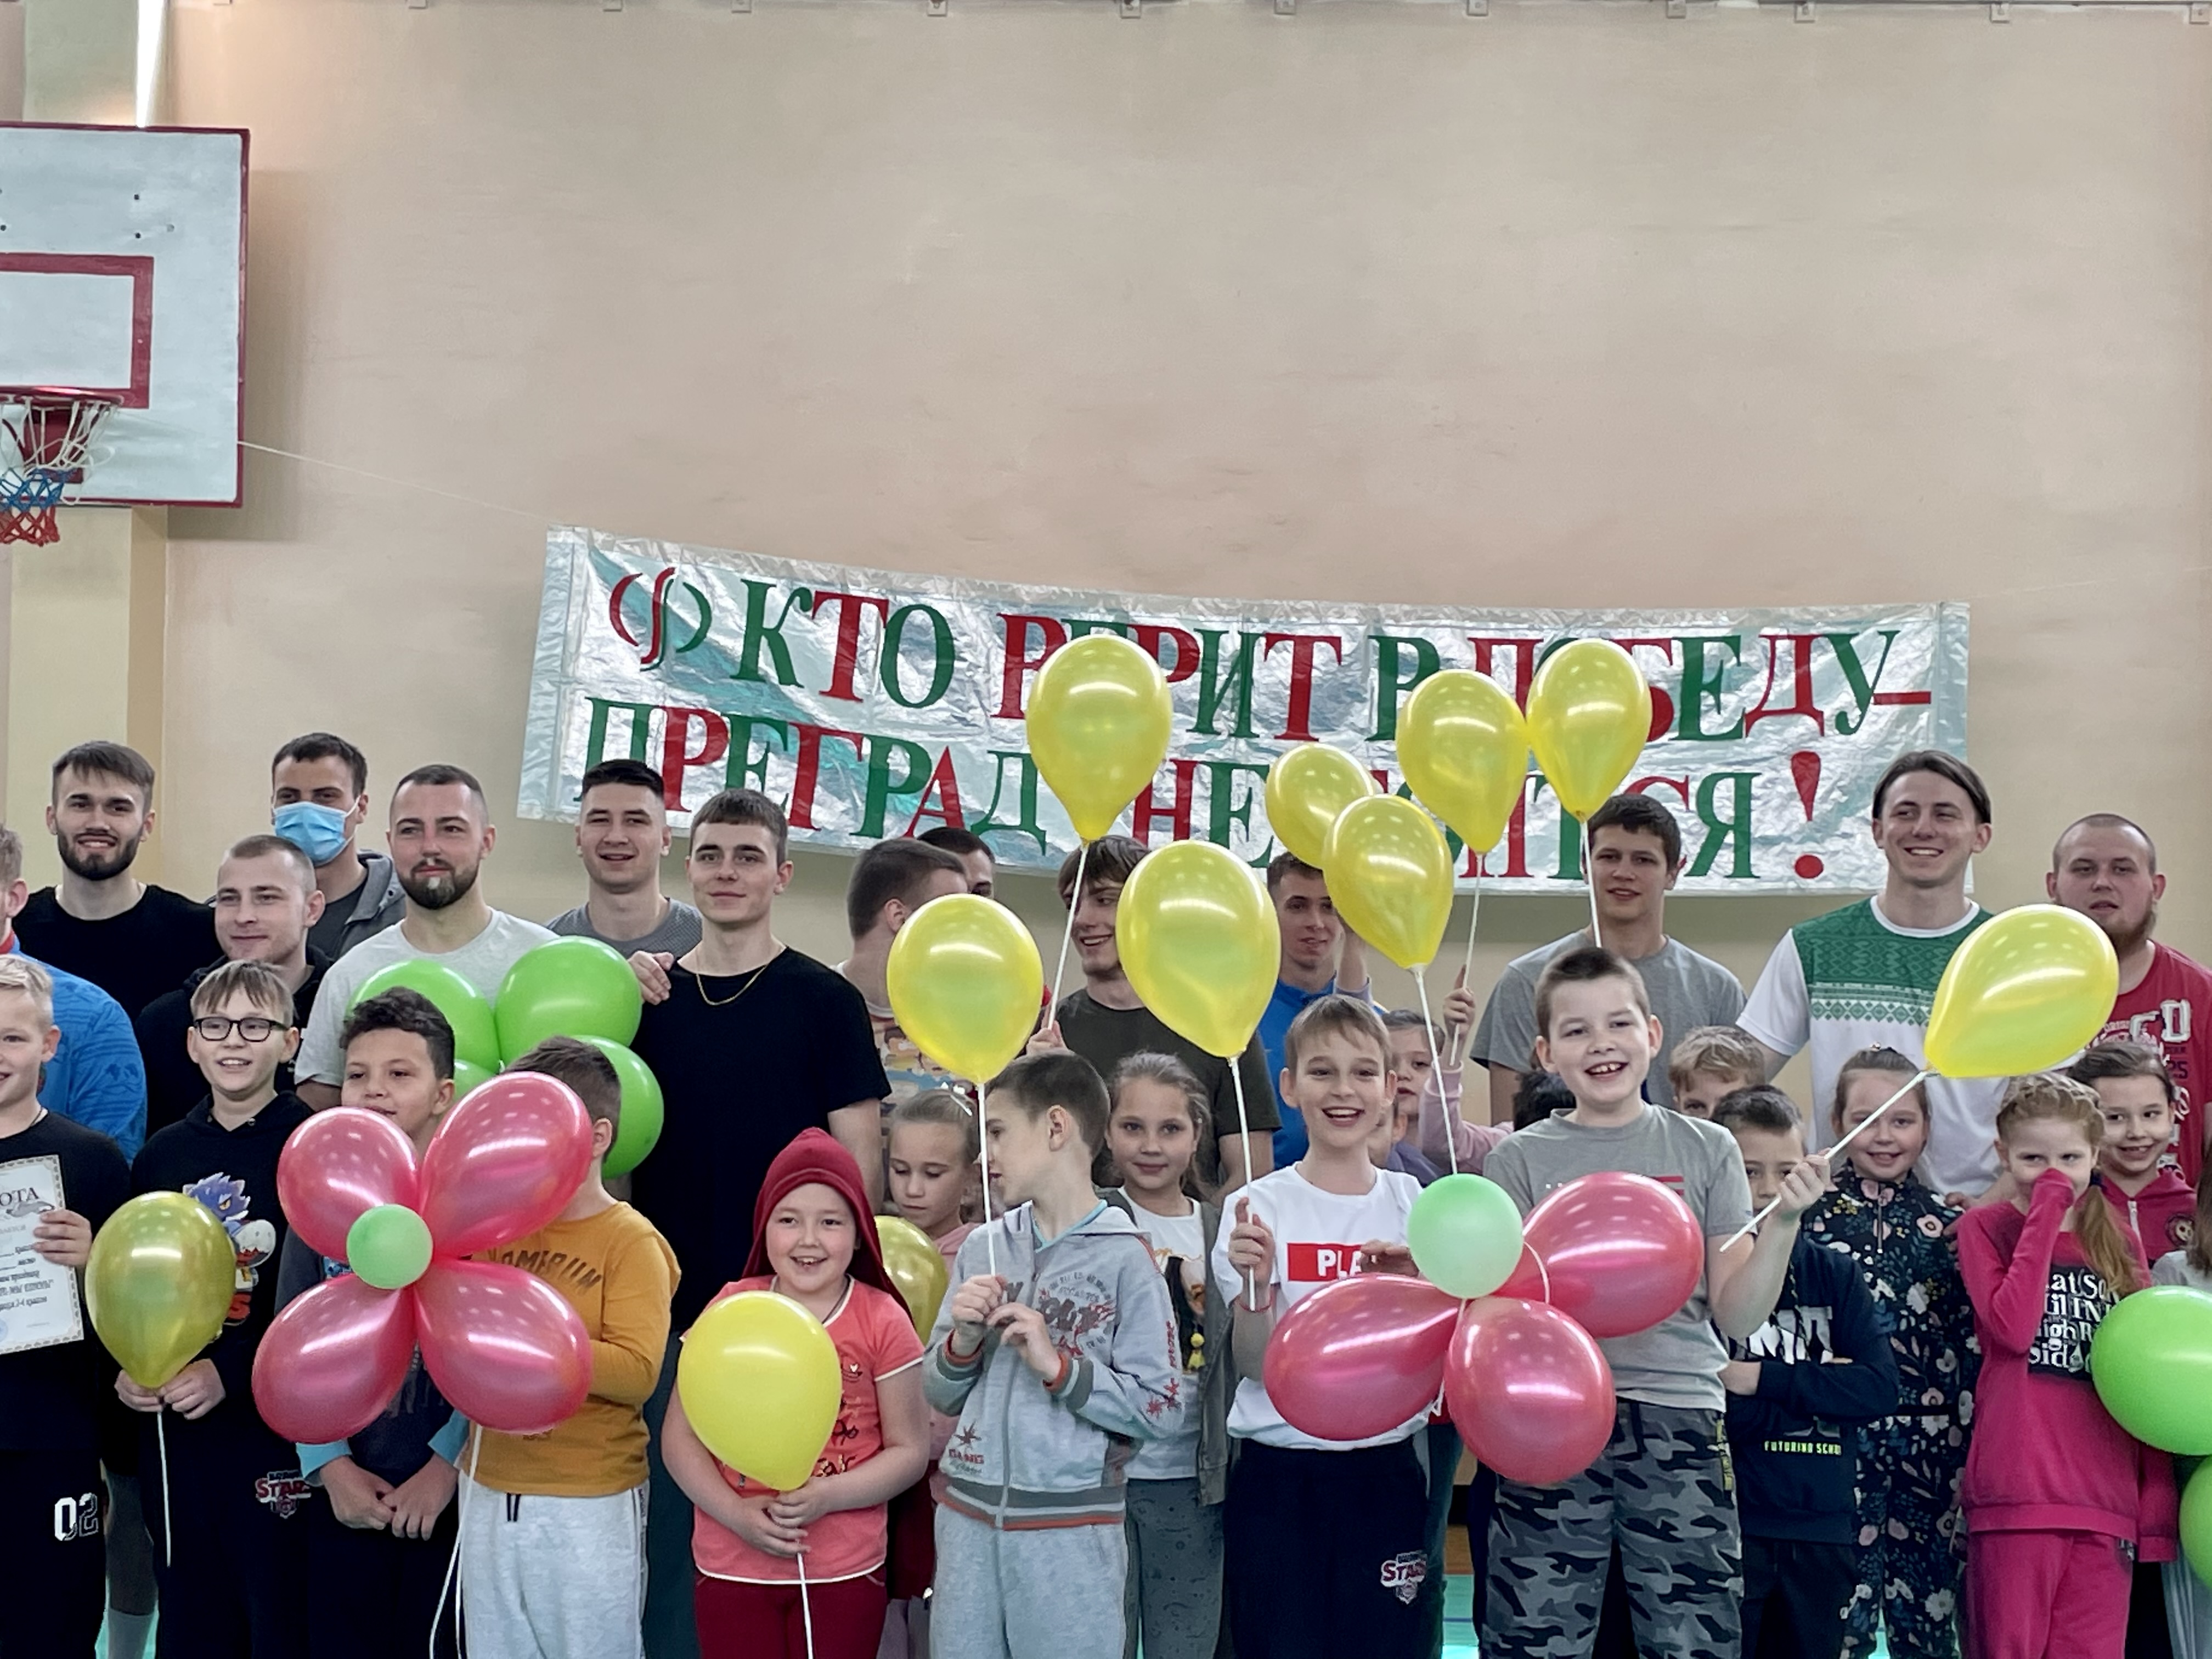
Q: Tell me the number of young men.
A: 14